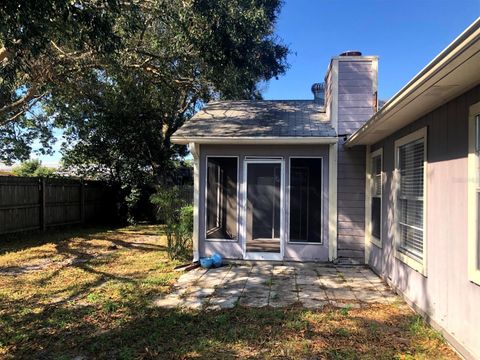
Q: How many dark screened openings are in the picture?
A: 3